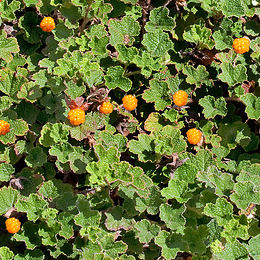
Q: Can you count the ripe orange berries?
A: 9